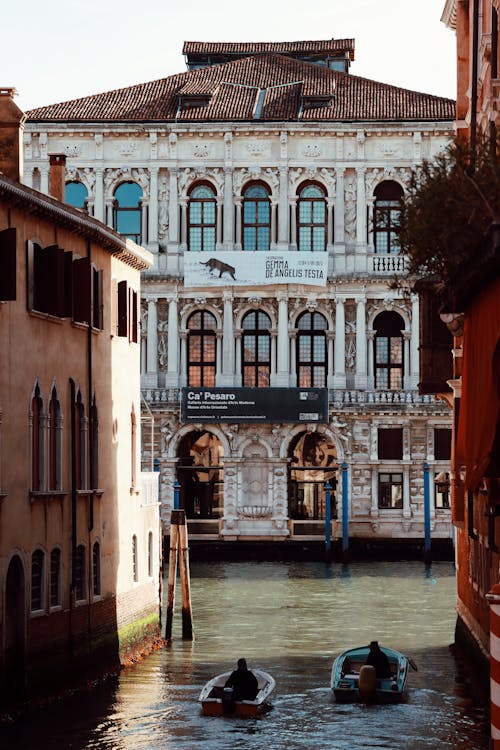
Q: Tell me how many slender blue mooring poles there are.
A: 5